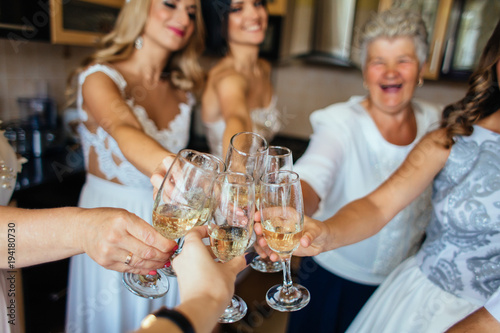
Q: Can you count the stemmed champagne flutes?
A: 6